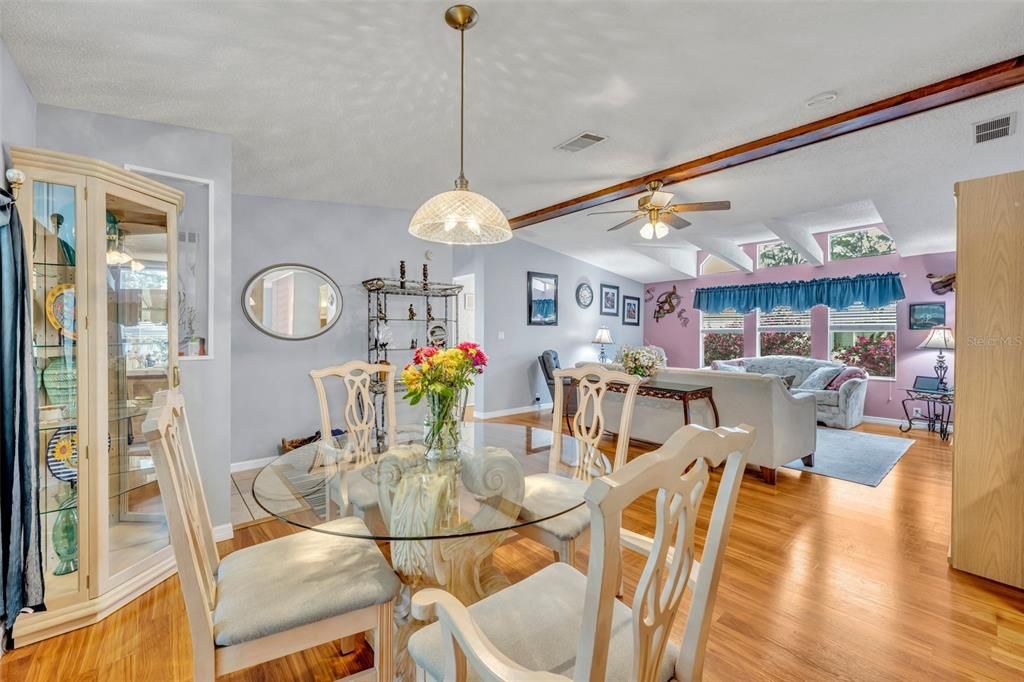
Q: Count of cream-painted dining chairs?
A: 4